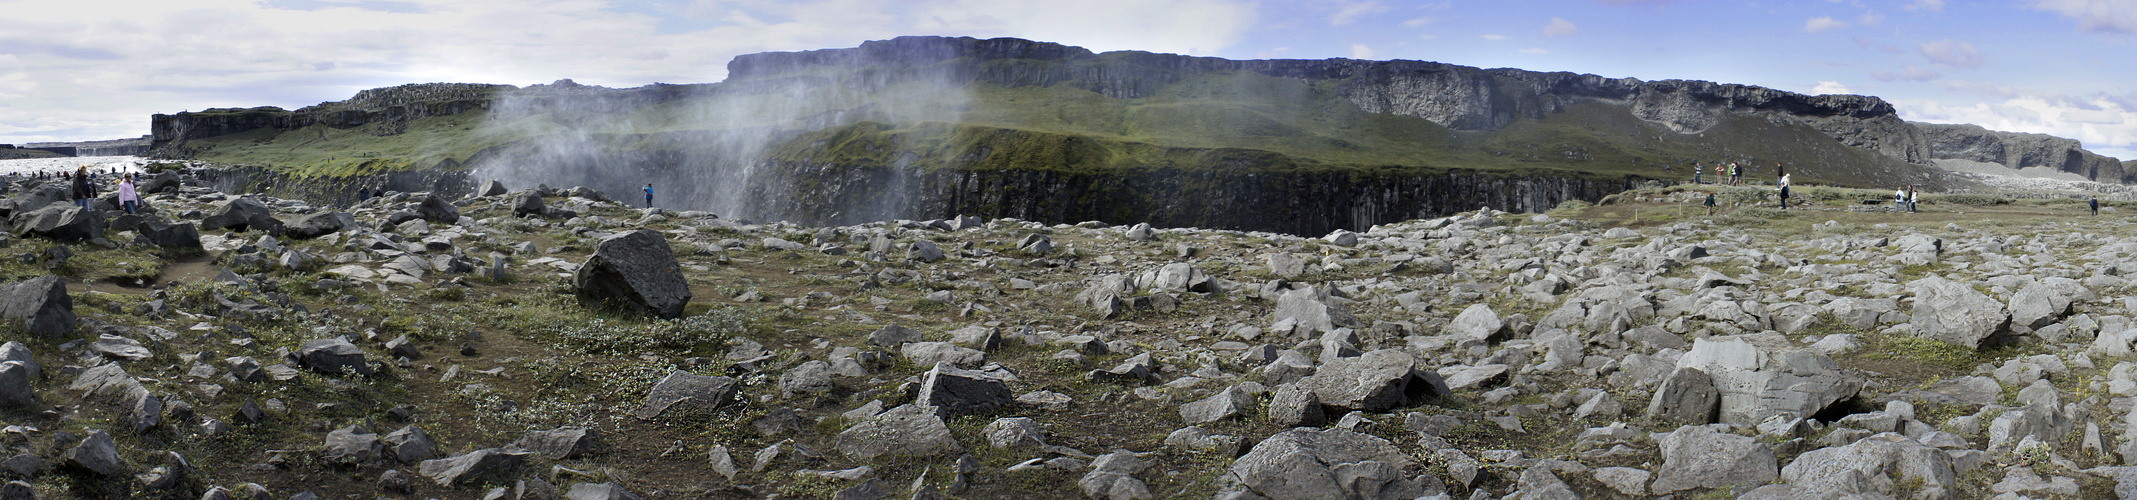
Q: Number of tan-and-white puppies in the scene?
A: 0